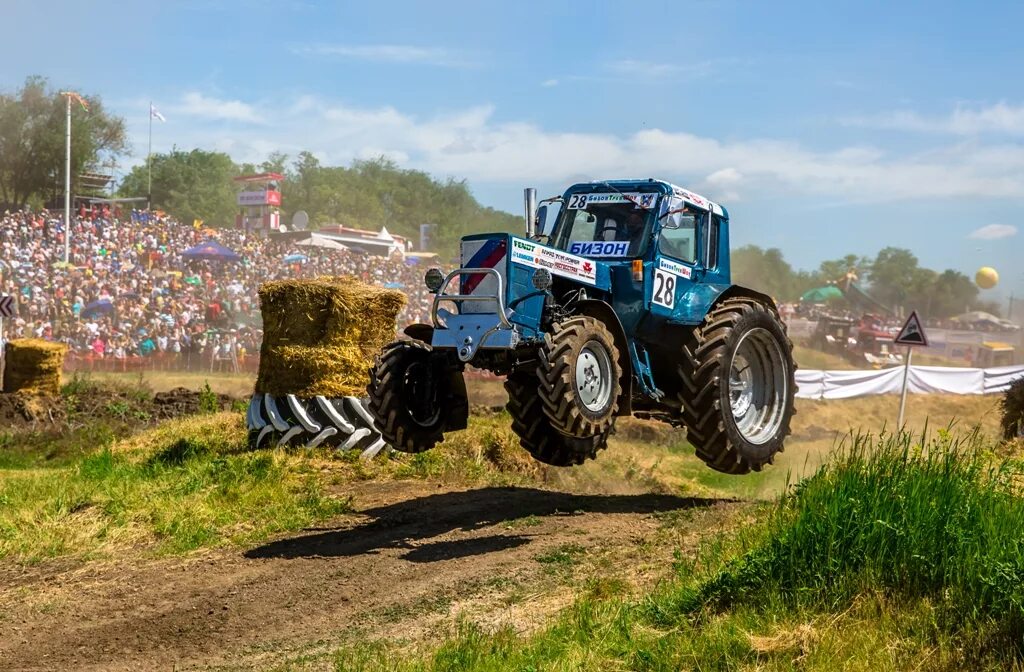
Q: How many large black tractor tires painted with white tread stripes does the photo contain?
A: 1